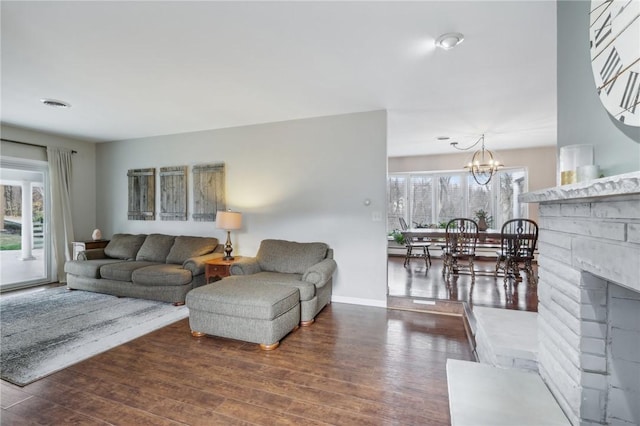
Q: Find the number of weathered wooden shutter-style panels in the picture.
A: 3